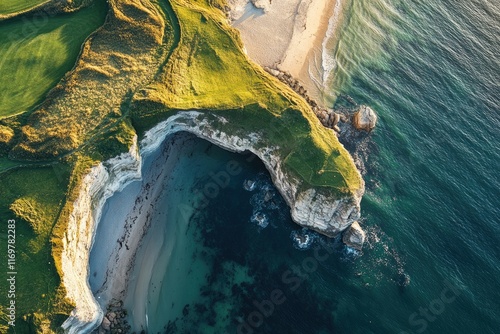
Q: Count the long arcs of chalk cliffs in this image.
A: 1